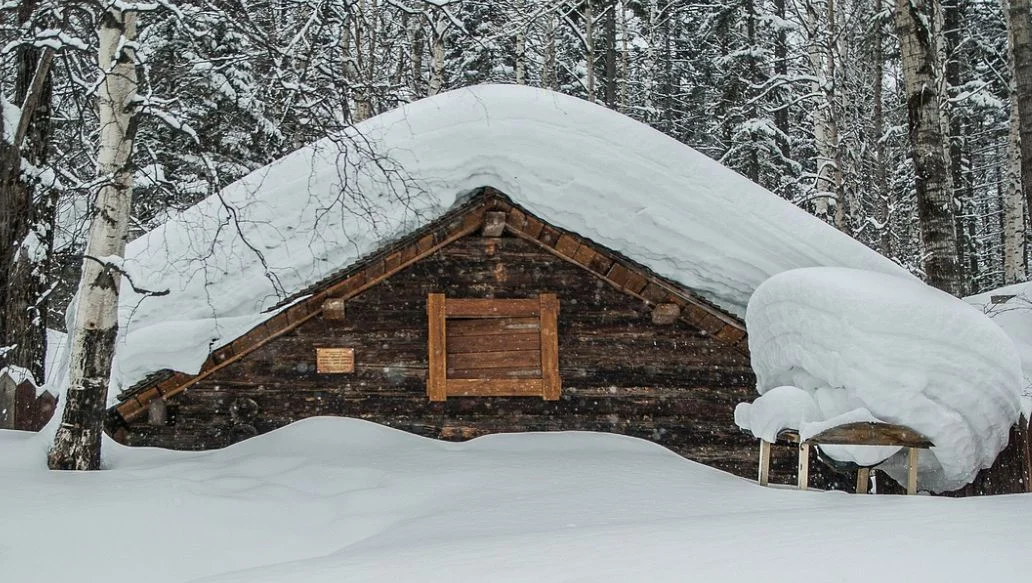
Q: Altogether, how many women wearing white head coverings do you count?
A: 0